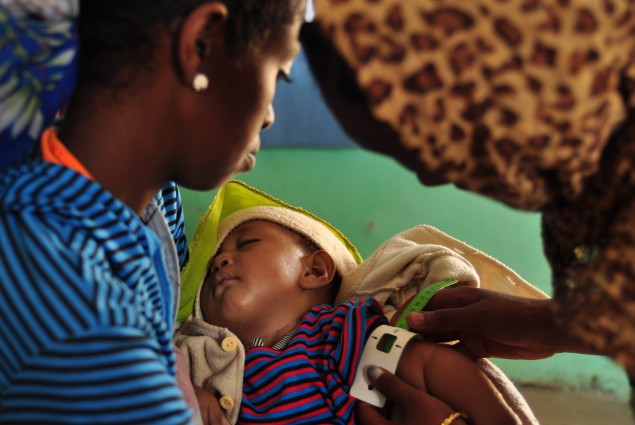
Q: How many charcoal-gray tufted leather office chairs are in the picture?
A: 0